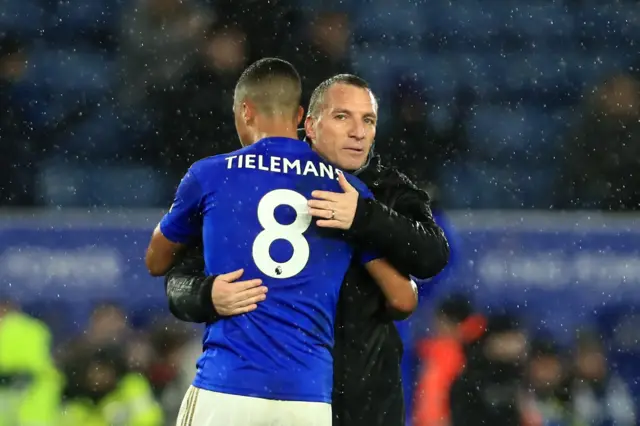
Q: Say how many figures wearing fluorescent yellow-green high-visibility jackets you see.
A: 2